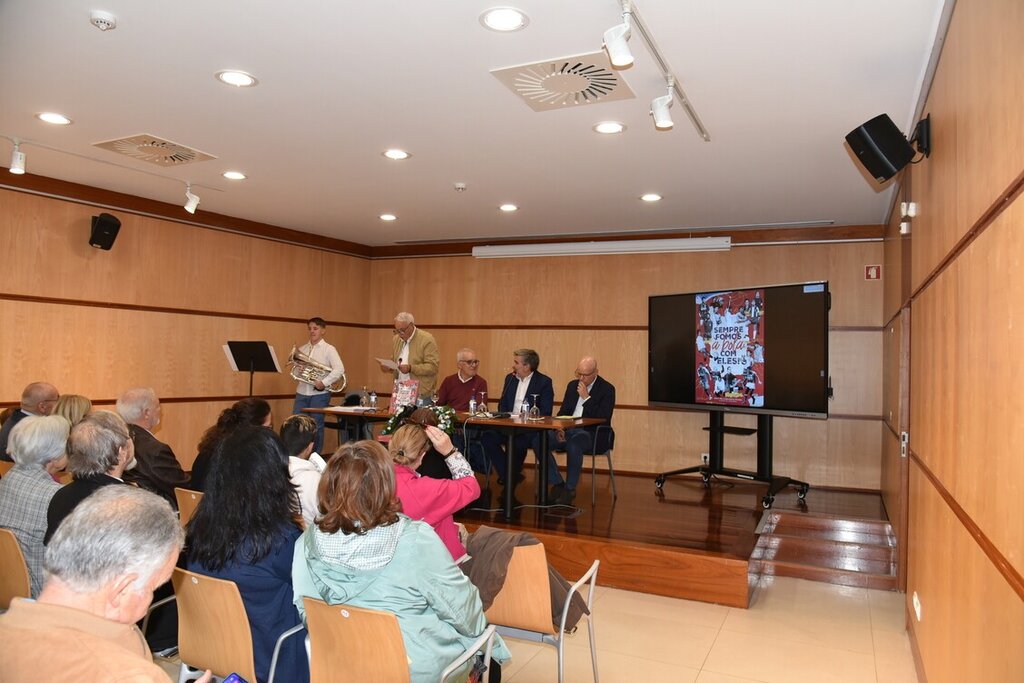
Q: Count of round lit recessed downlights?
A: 9